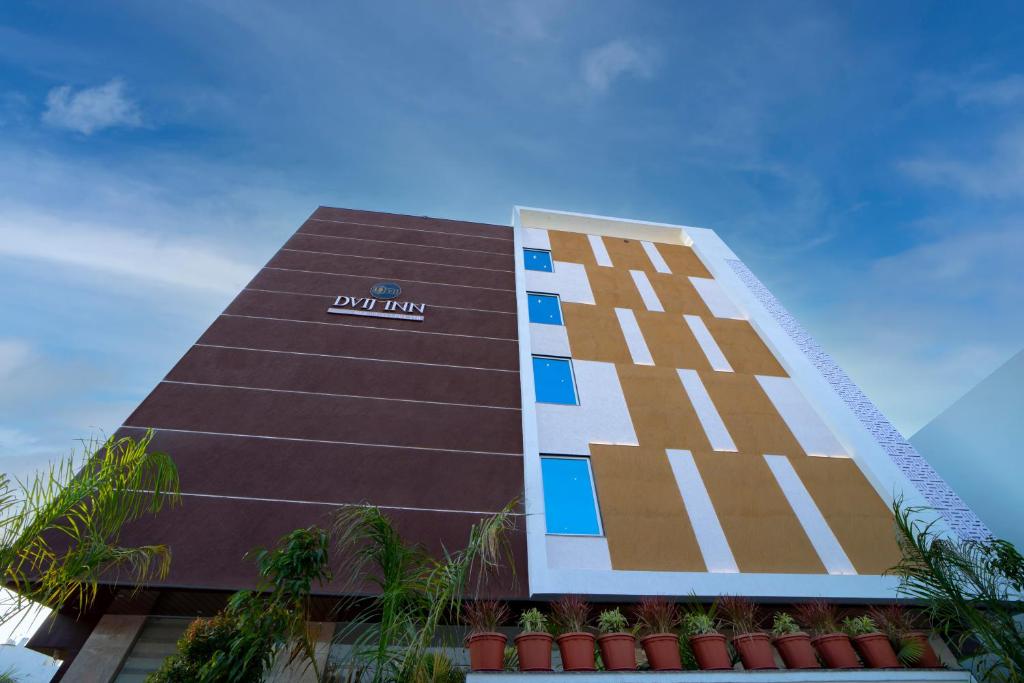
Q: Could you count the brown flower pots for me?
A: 11